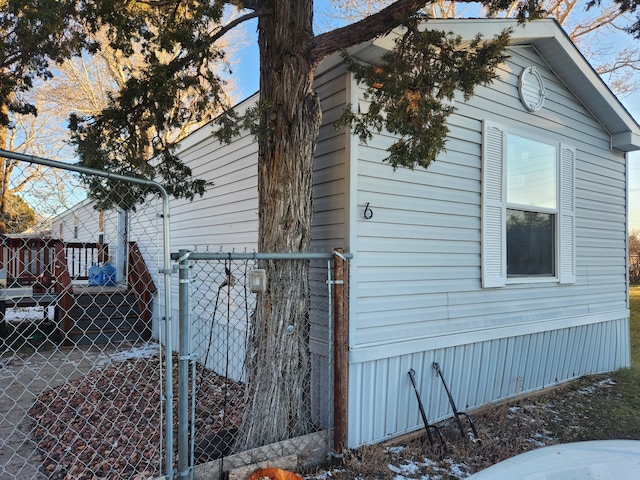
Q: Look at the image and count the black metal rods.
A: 2